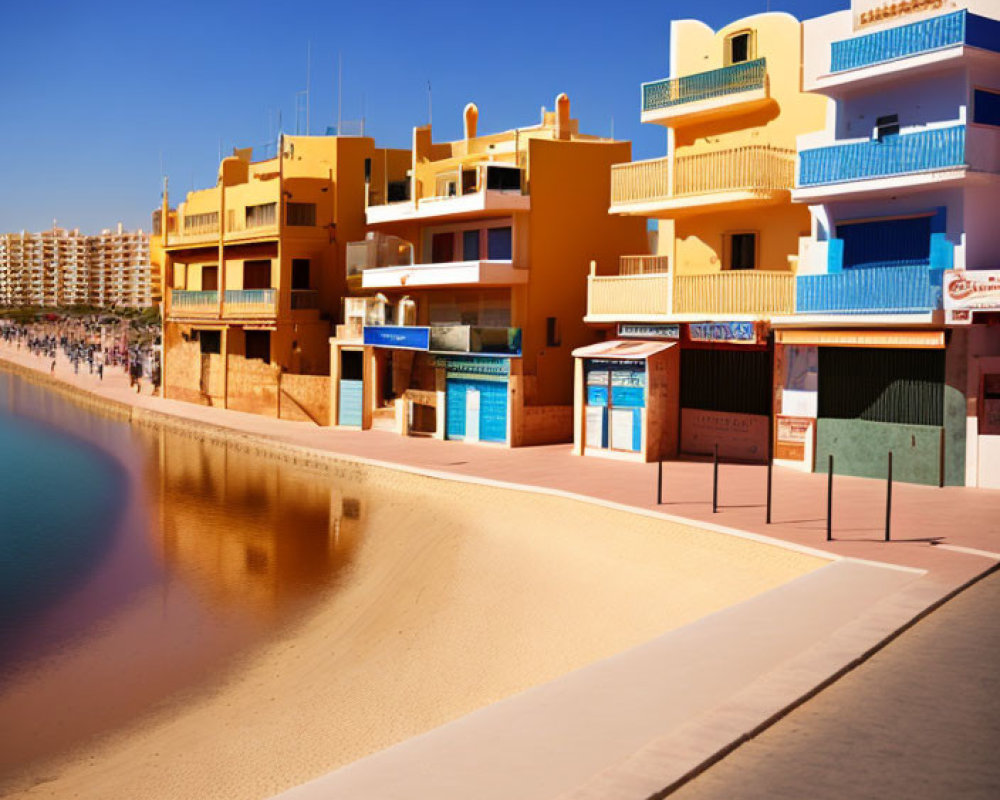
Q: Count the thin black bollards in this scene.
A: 5